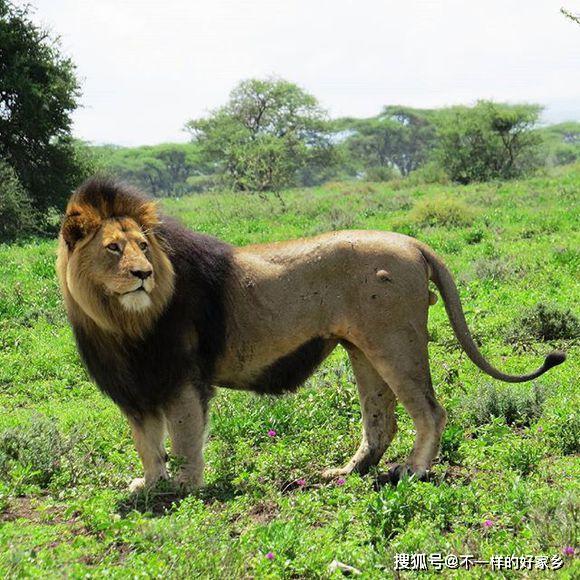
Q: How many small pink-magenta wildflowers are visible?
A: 6